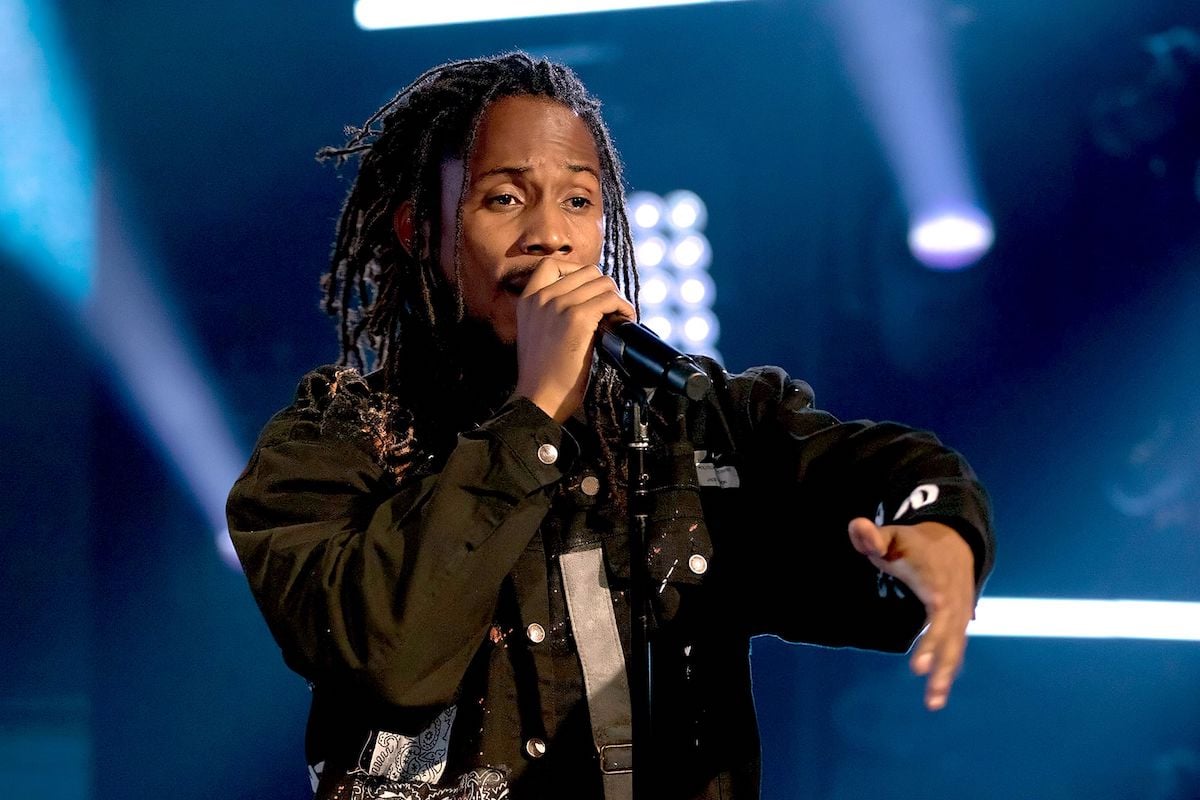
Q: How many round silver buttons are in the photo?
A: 5